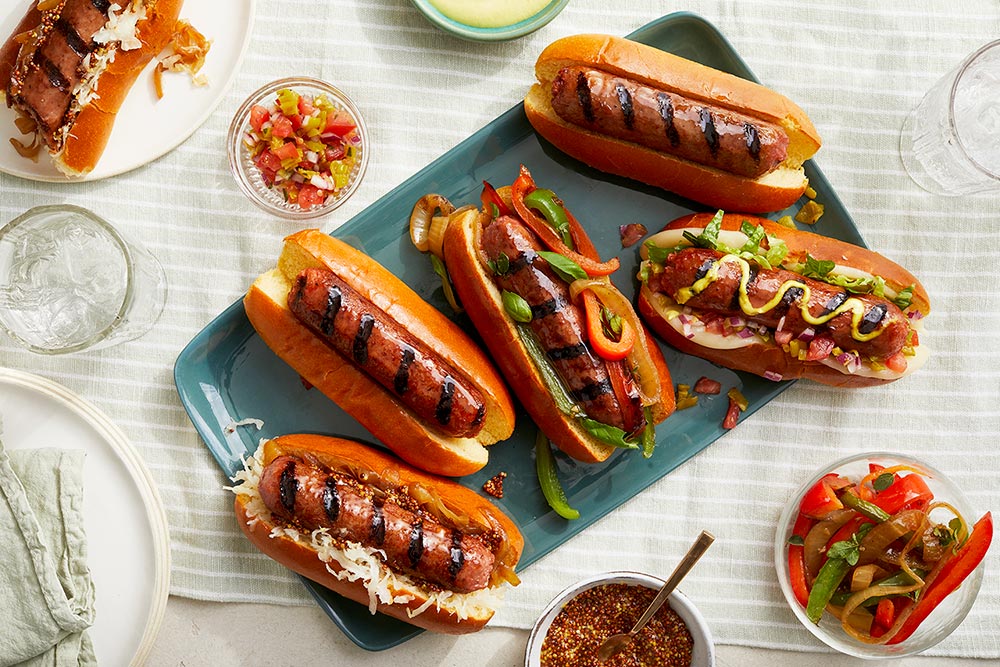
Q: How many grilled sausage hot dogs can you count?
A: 6